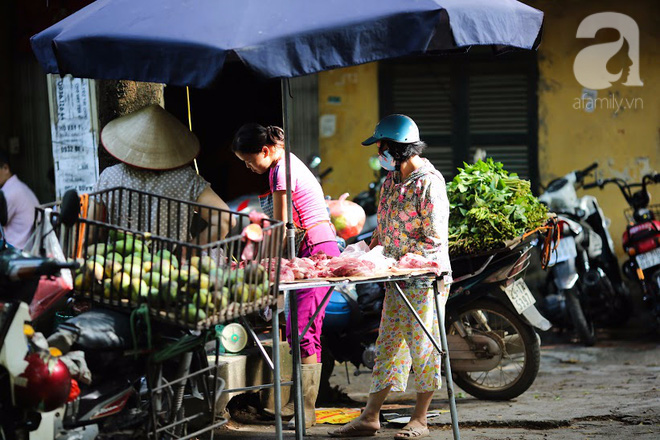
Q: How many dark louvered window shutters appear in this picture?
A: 2